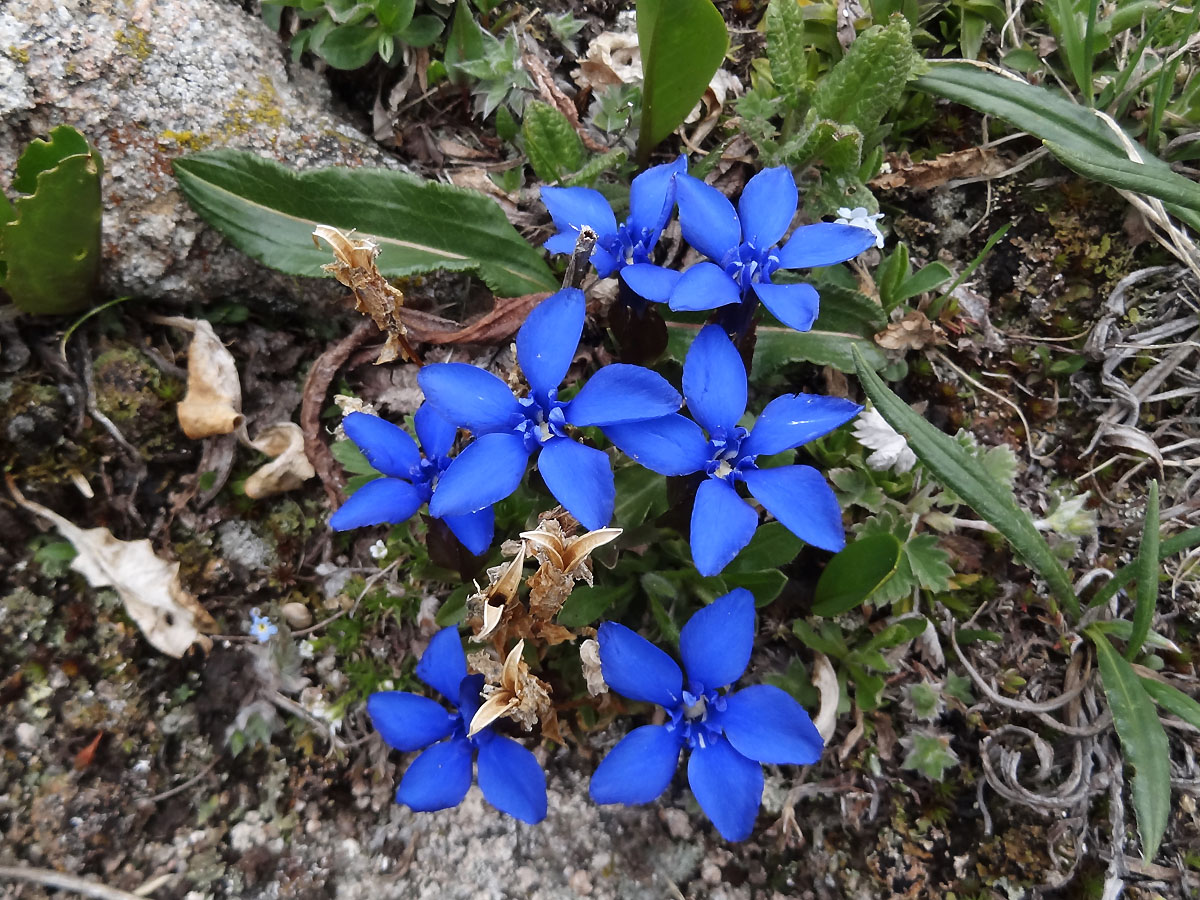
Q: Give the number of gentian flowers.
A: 7